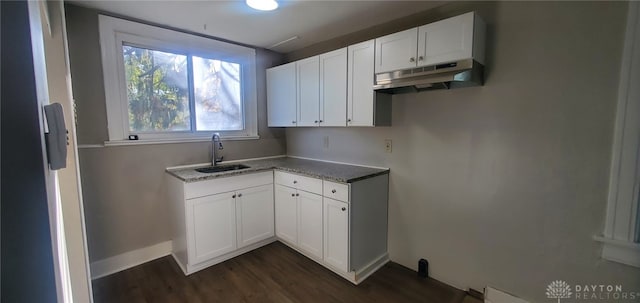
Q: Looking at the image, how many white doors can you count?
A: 11